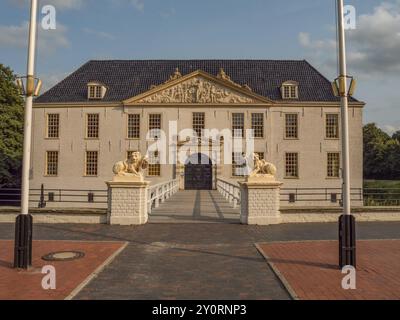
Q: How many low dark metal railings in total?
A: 2